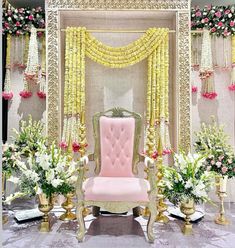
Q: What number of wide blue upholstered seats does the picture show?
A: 0